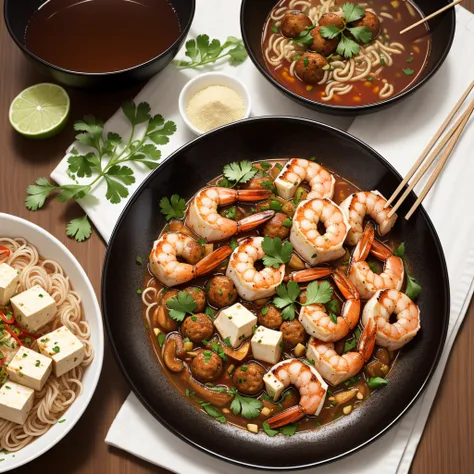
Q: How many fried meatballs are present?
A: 13